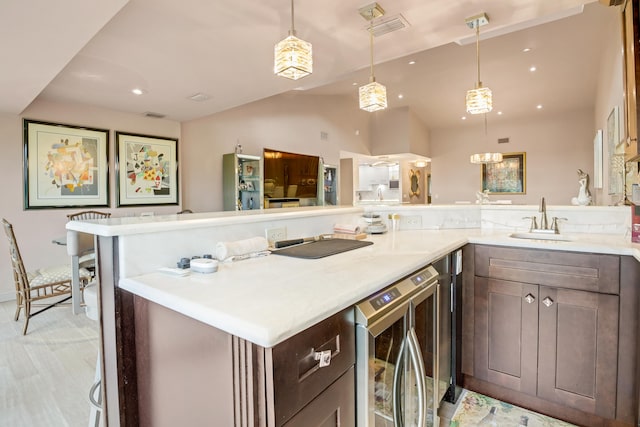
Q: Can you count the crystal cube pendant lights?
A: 3